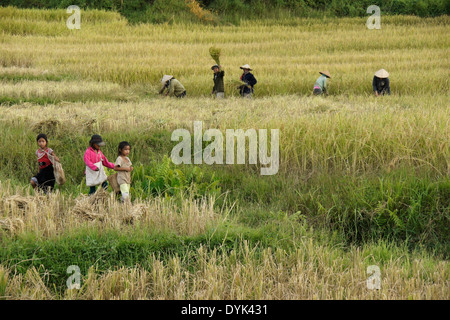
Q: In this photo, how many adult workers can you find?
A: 5